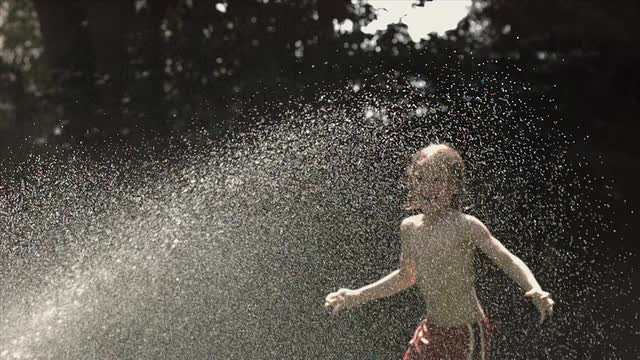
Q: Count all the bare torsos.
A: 1